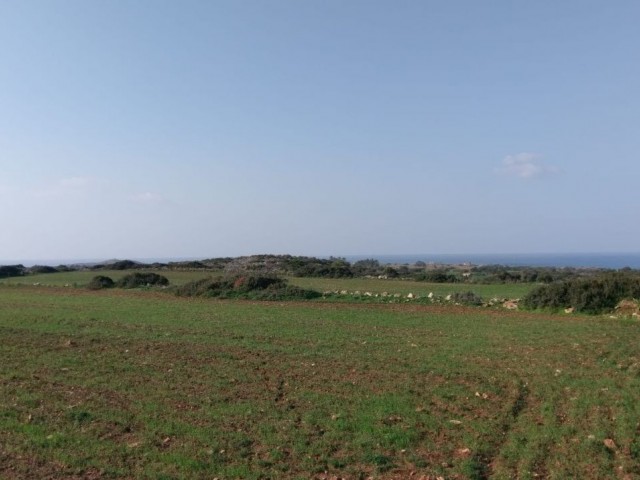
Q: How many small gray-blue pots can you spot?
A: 0